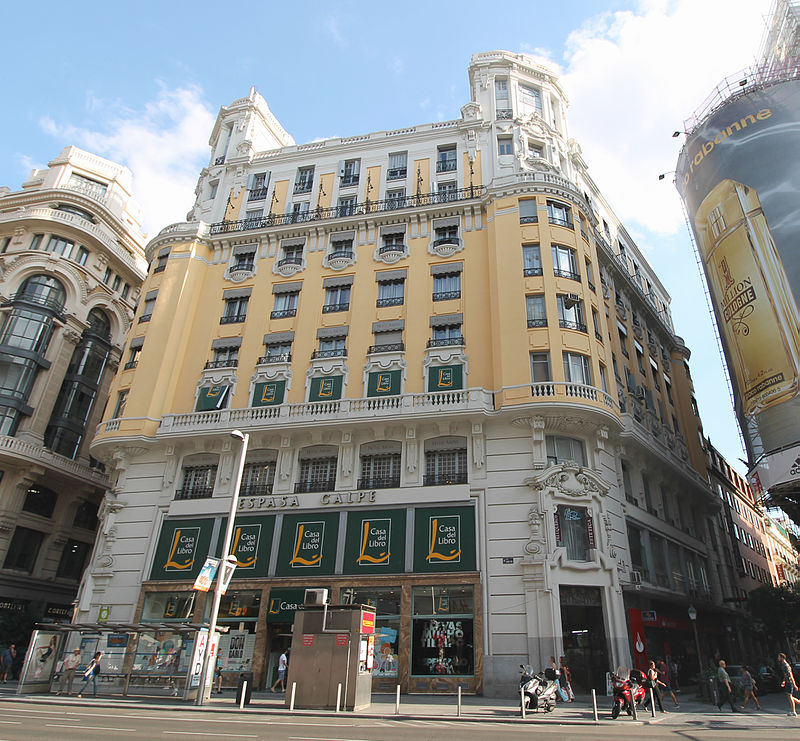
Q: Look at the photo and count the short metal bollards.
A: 9